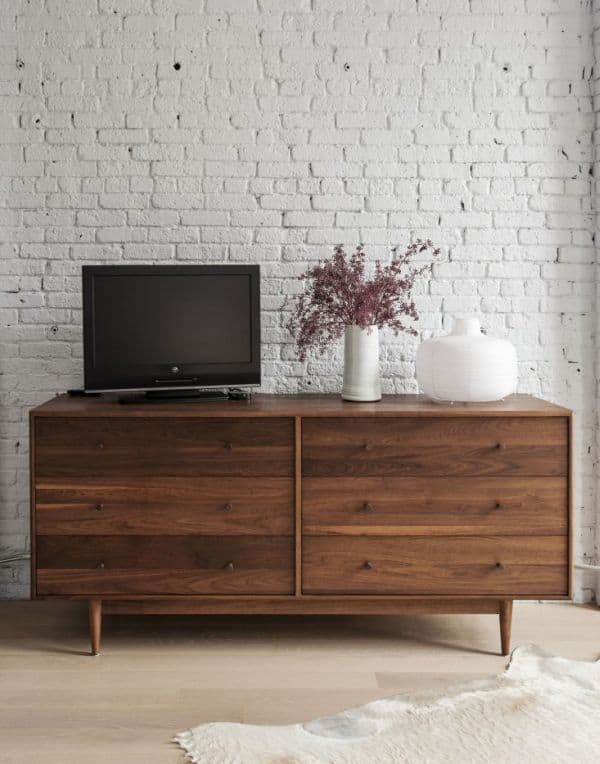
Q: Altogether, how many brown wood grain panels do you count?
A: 6